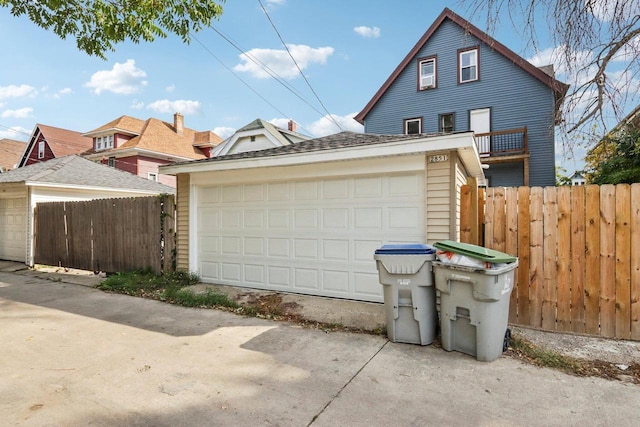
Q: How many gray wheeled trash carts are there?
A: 2